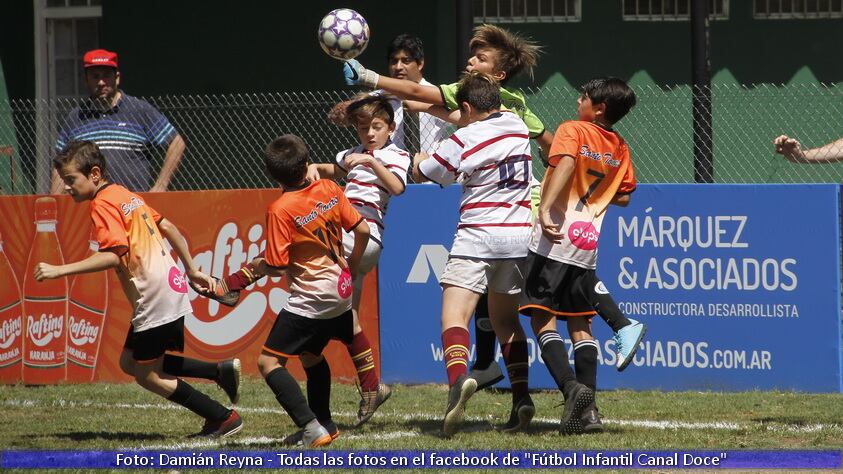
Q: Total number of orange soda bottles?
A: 3